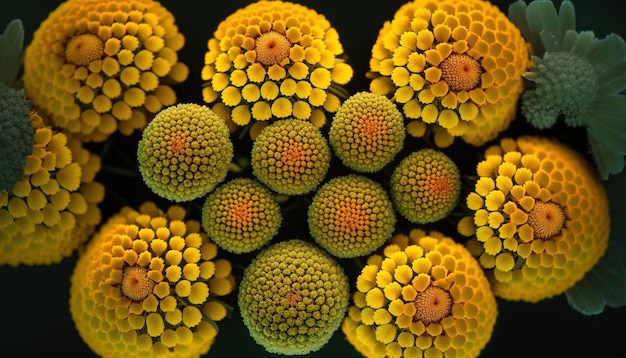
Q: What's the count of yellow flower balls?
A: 7